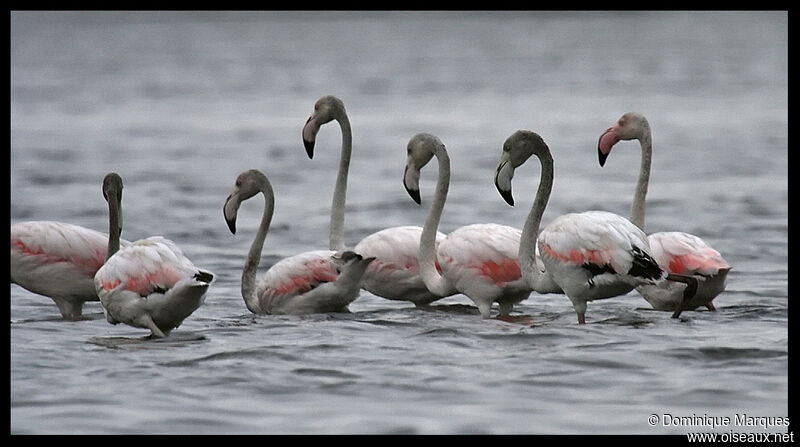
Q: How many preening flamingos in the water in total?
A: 0